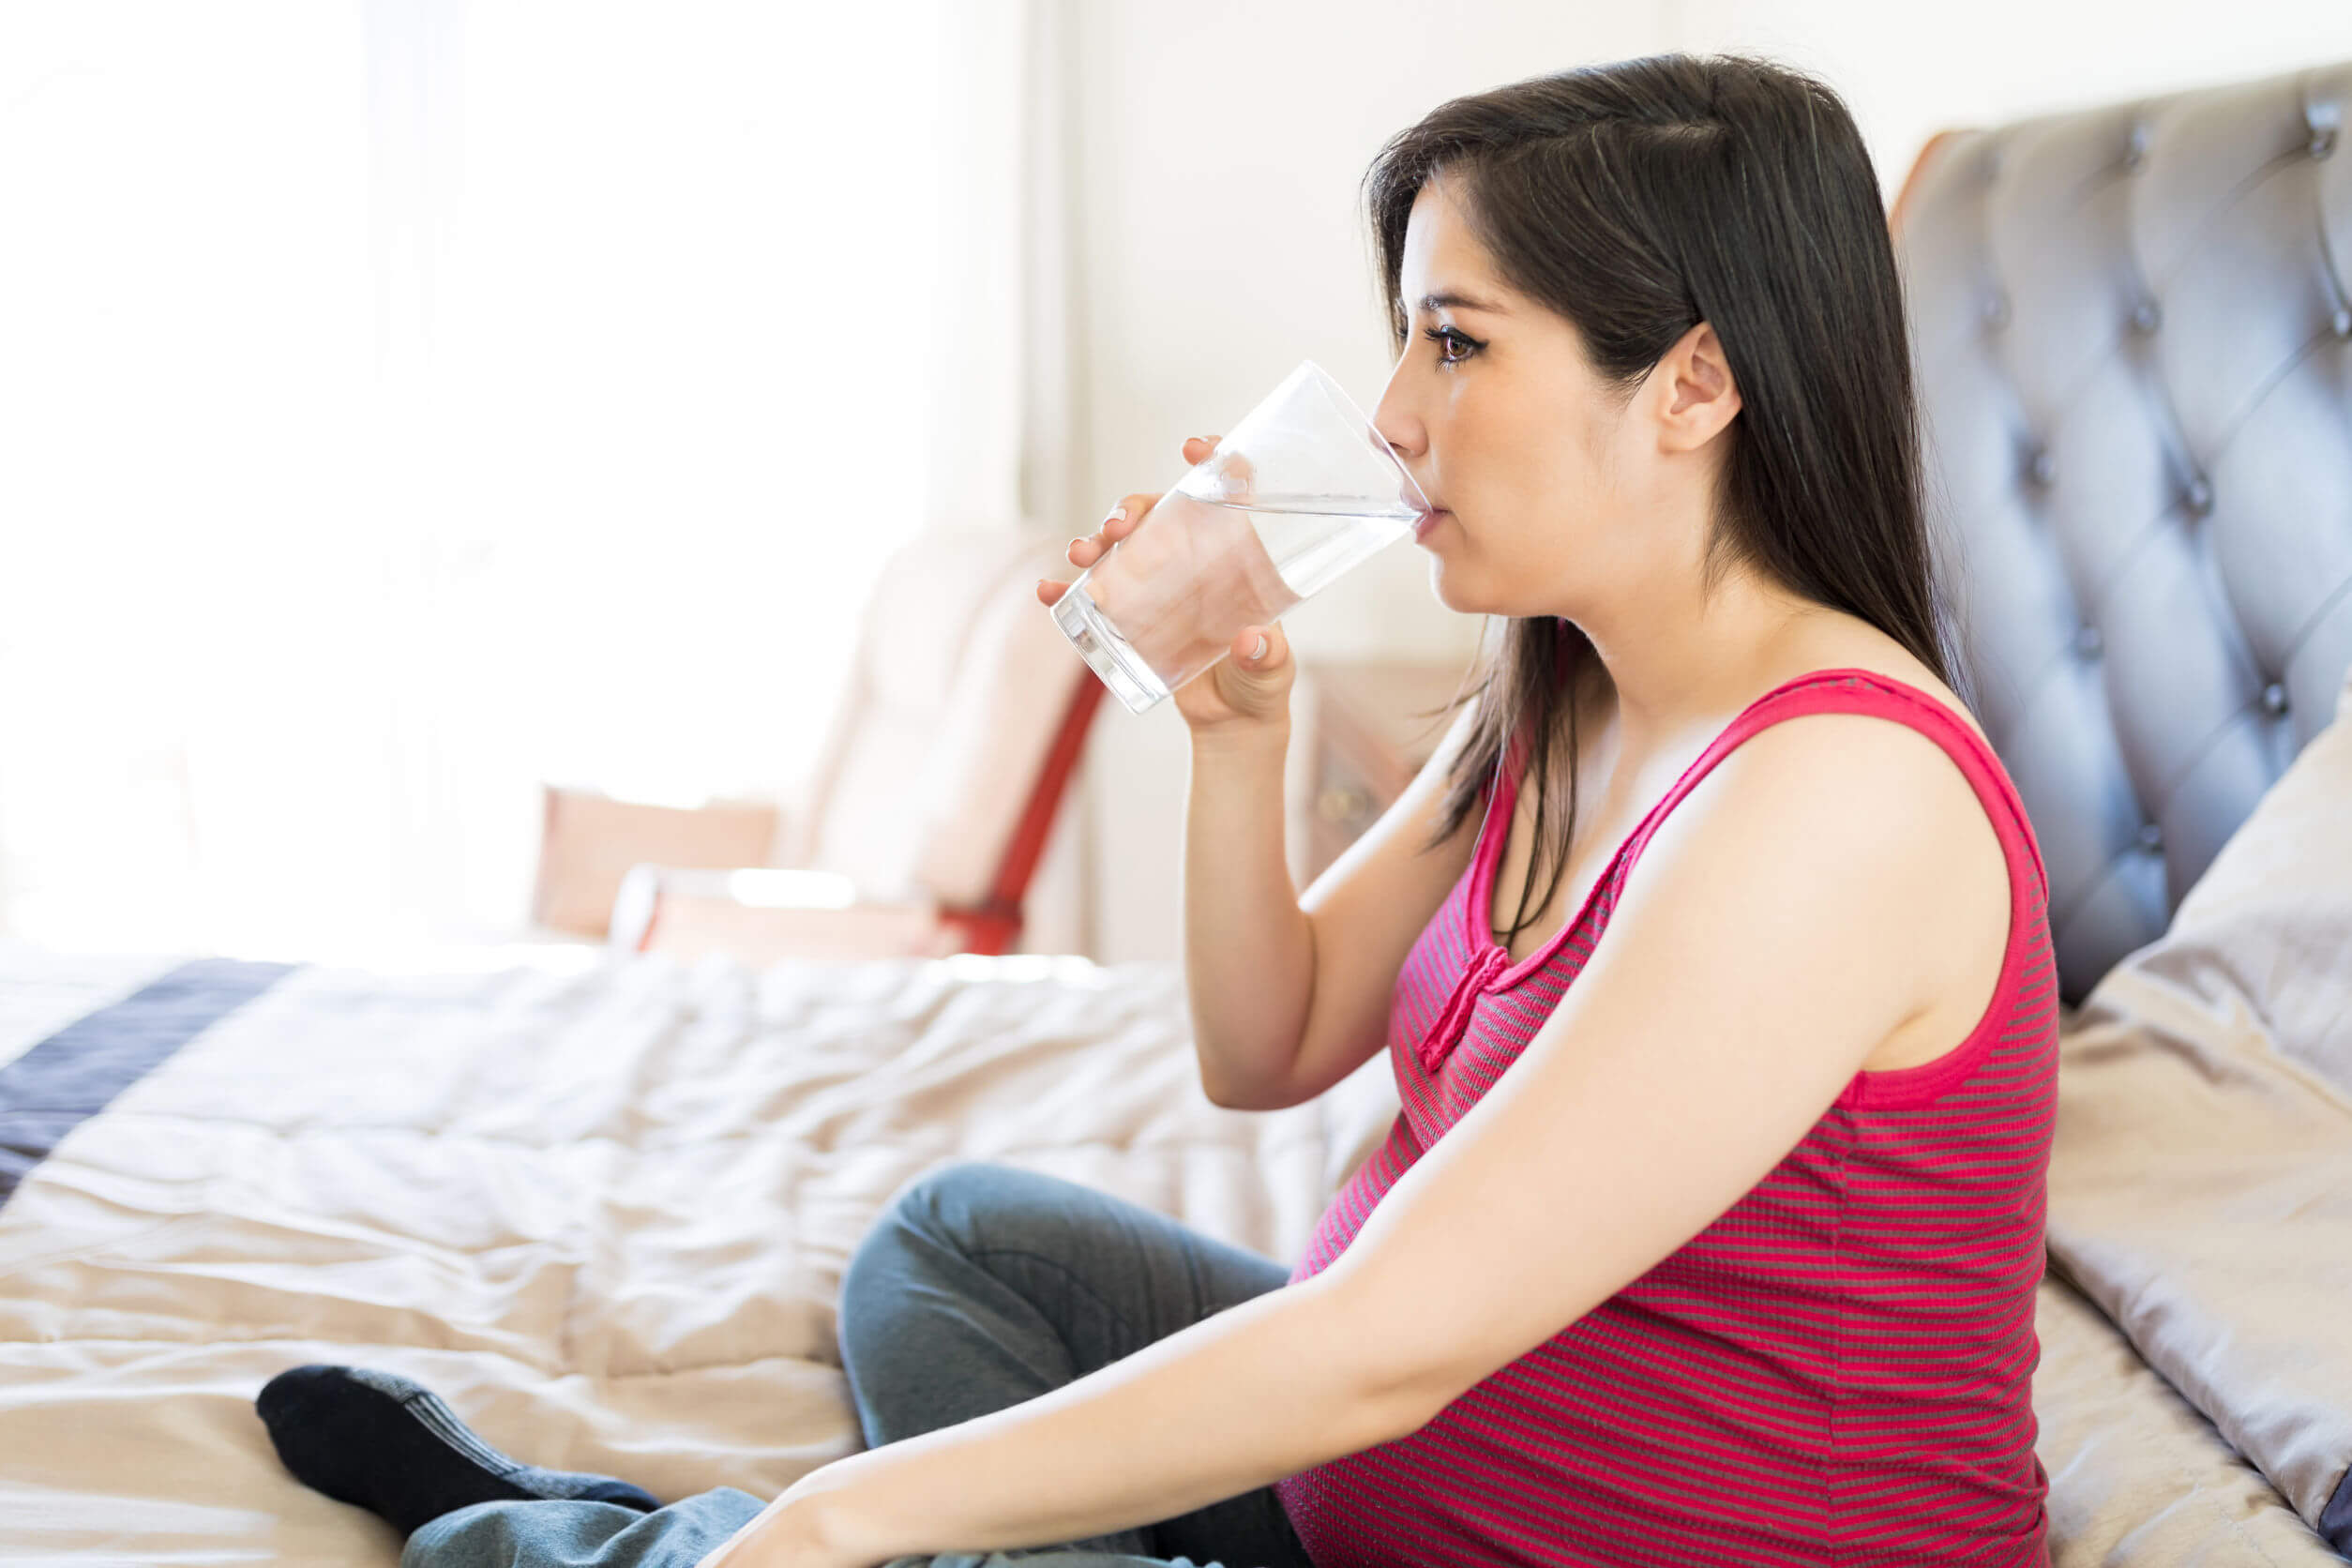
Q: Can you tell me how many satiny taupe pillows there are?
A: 2